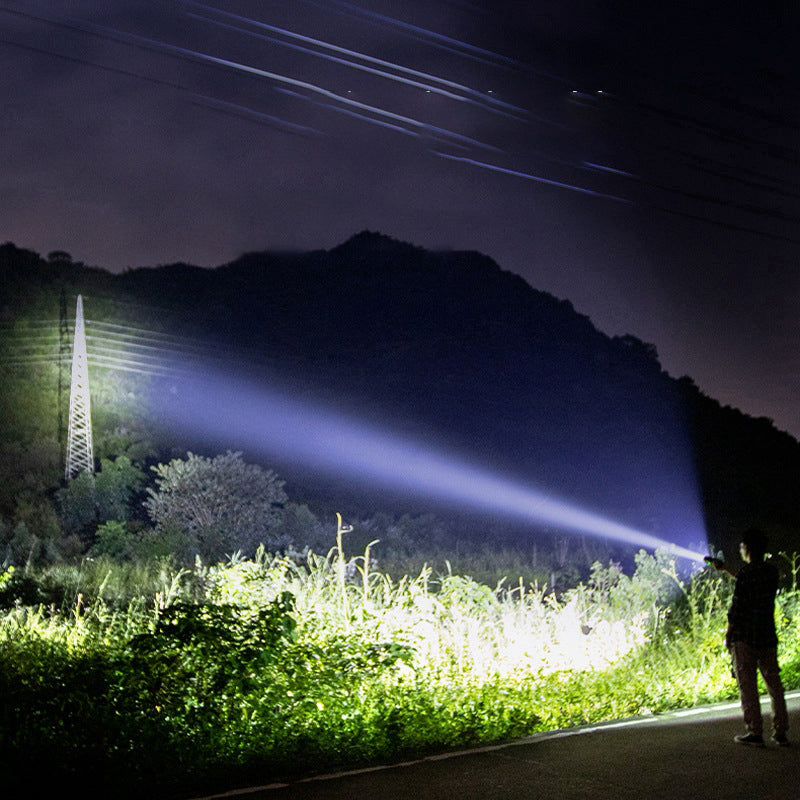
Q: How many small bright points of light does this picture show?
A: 5